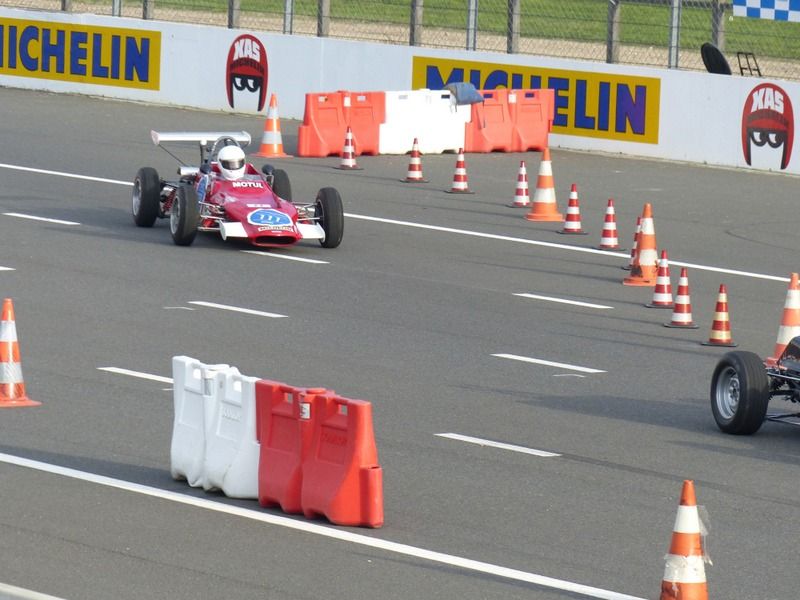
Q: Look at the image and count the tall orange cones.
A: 6